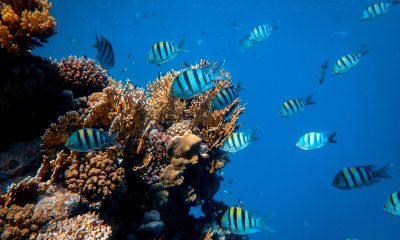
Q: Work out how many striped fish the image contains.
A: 14